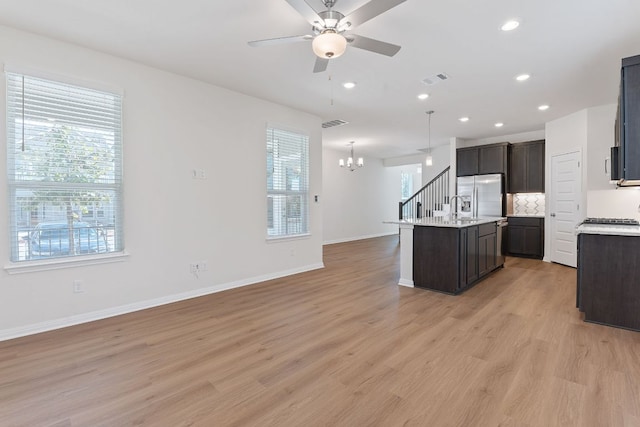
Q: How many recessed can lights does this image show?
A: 7